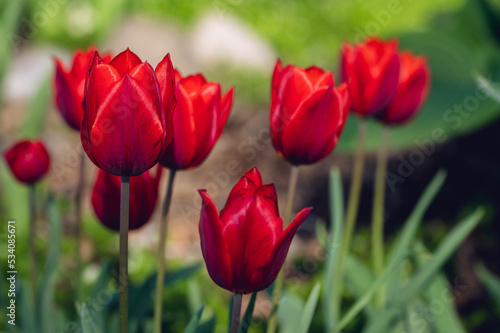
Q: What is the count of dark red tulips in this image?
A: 9